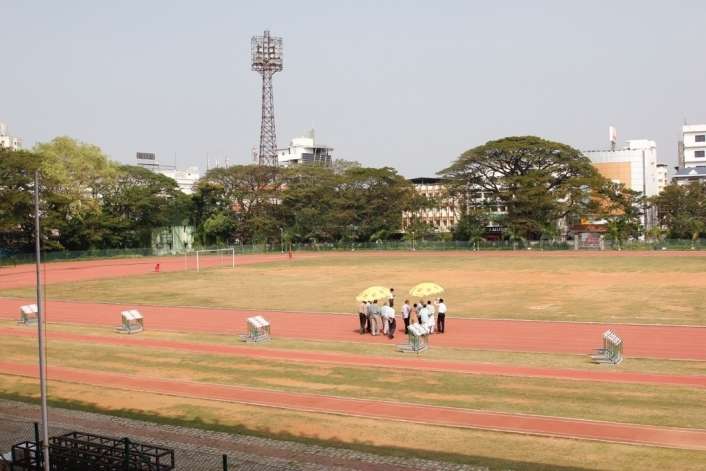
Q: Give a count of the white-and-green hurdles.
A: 5